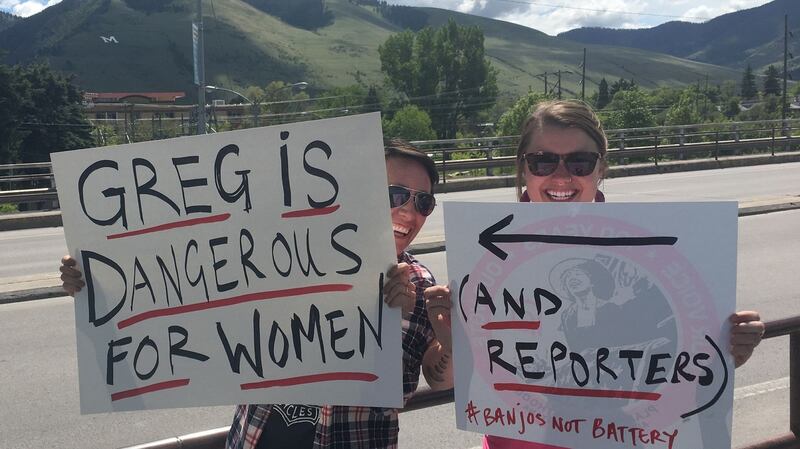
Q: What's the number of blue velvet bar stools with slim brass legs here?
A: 0